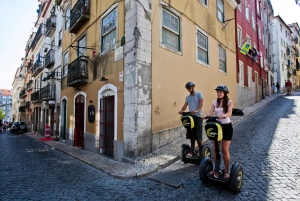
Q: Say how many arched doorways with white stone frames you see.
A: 3